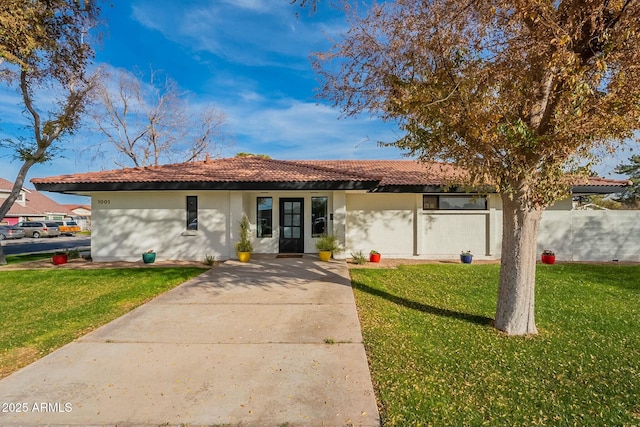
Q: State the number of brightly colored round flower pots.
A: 7